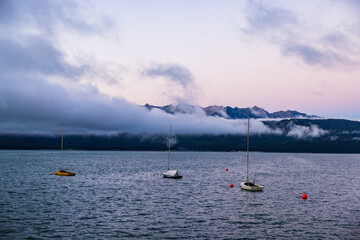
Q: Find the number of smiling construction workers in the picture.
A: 0